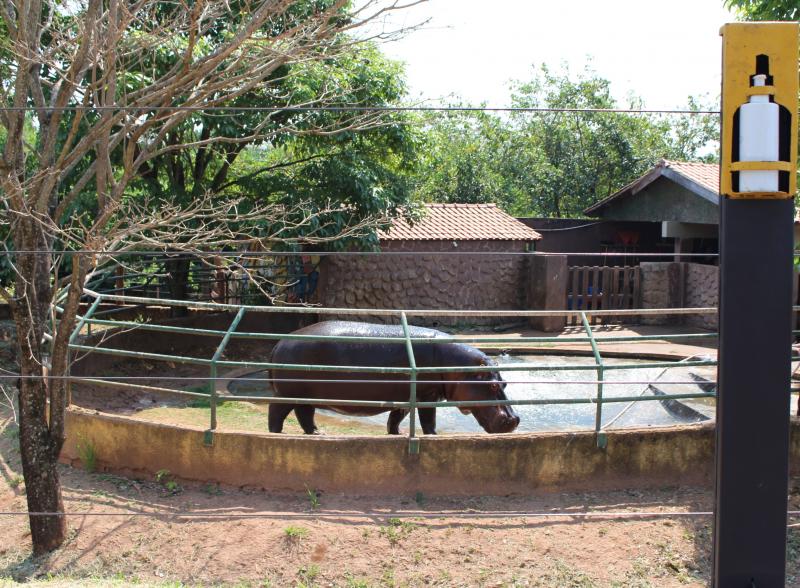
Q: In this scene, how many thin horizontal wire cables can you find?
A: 4